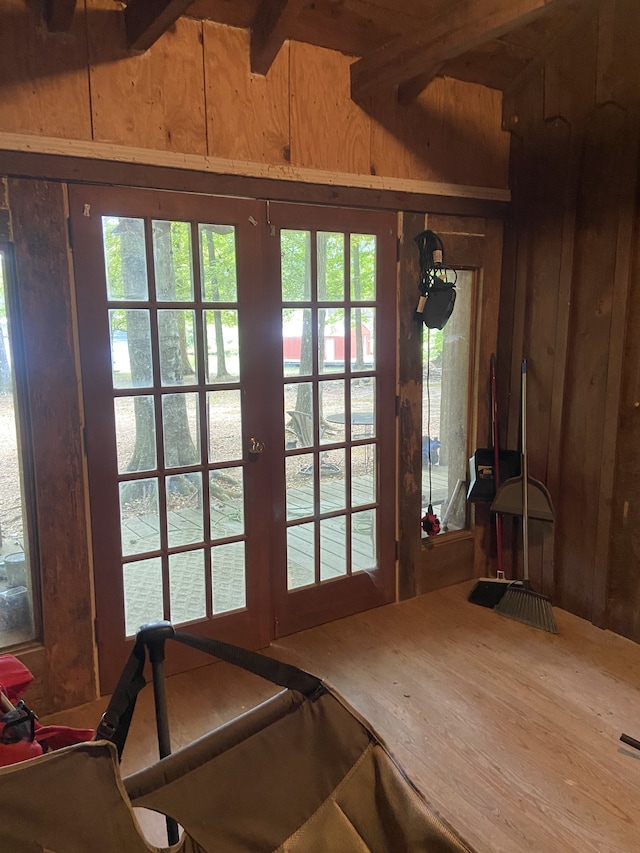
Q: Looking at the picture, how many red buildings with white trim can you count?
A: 1